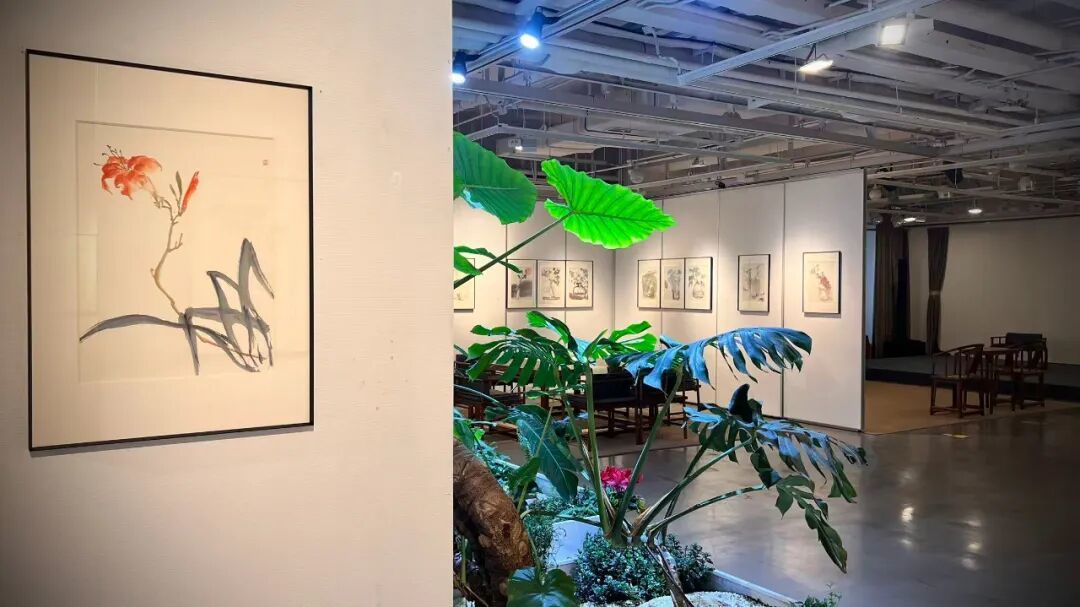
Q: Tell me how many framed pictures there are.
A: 10